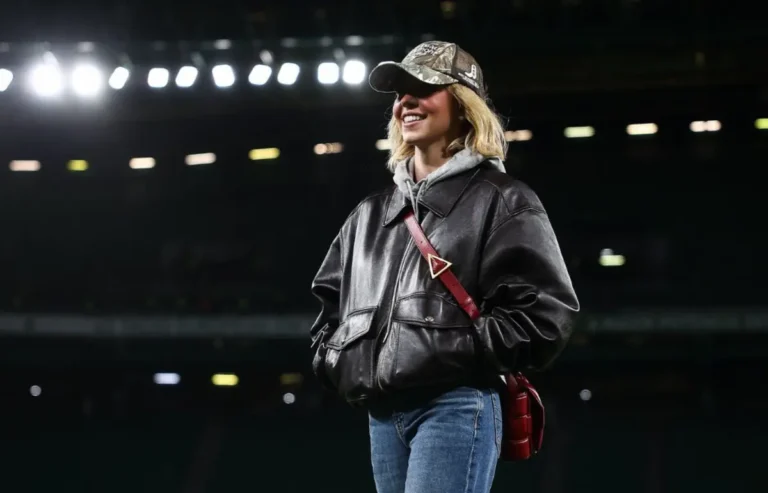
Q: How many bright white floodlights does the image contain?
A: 11